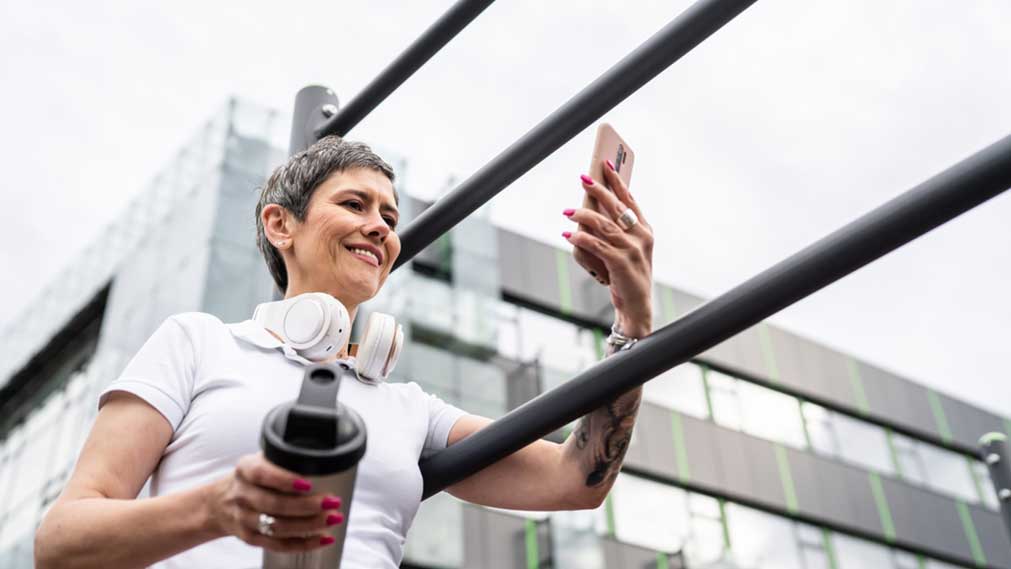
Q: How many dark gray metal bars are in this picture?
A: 3